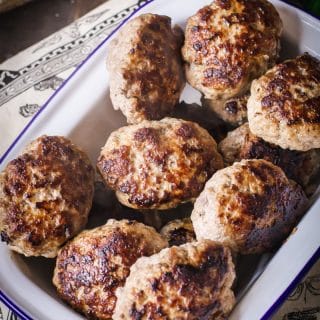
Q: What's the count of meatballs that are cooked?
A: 11